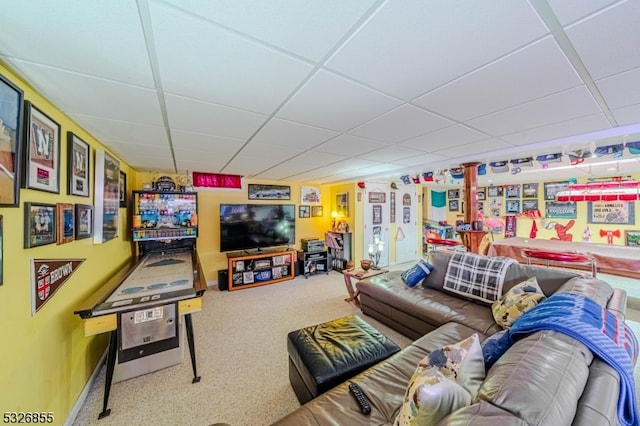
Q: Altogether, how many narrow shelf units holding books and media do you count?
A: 1